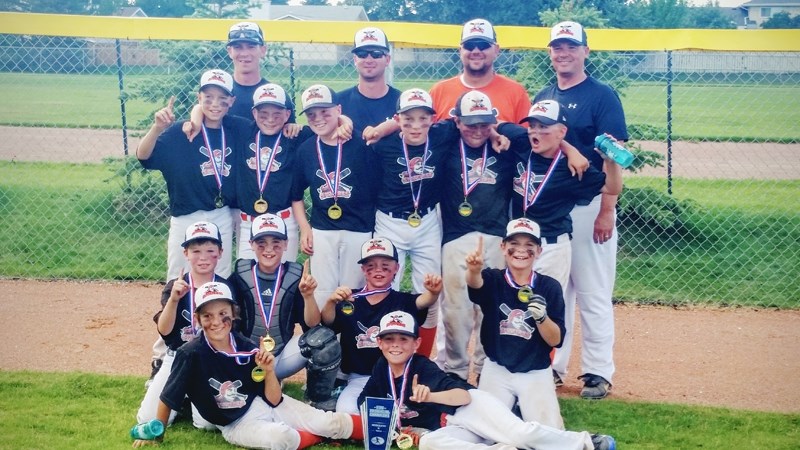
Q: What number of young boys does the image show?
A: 12